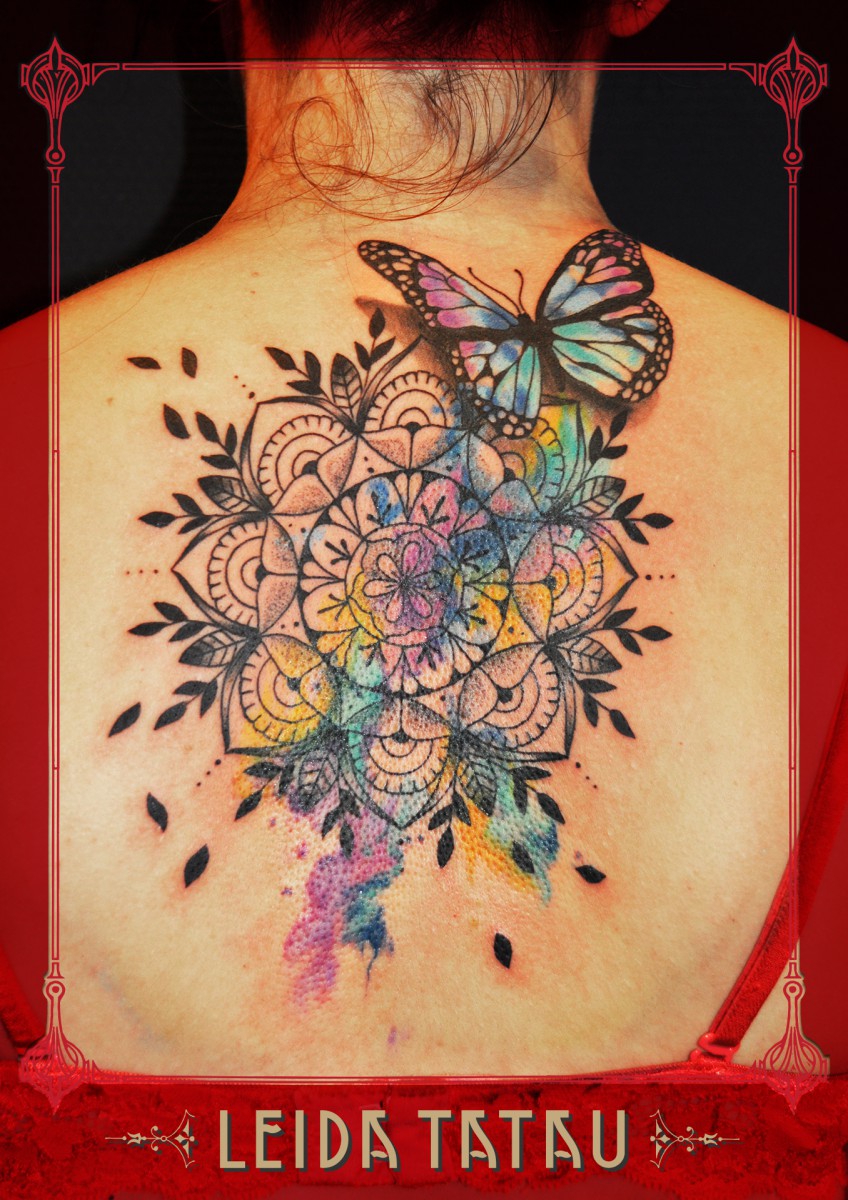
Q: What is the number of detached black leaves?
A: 9